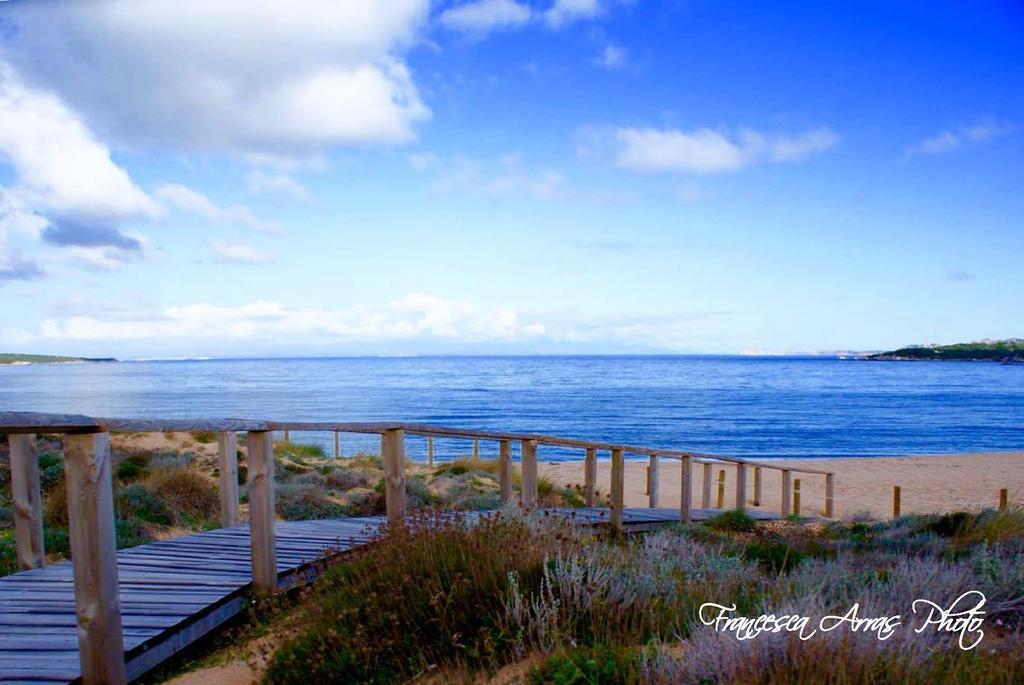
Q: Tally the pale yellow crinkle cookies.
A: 0